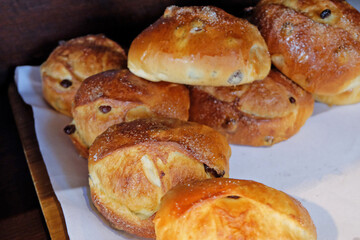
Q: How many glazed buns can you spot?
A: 7